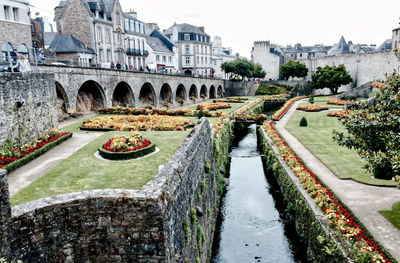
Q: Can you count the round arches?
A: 10